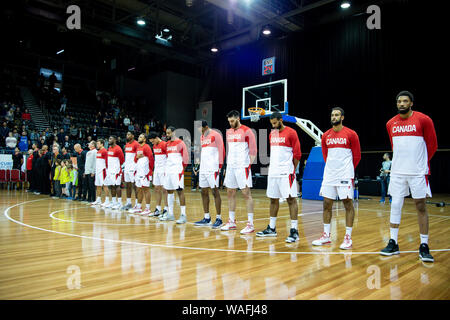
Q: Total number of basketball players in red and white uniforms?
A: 11